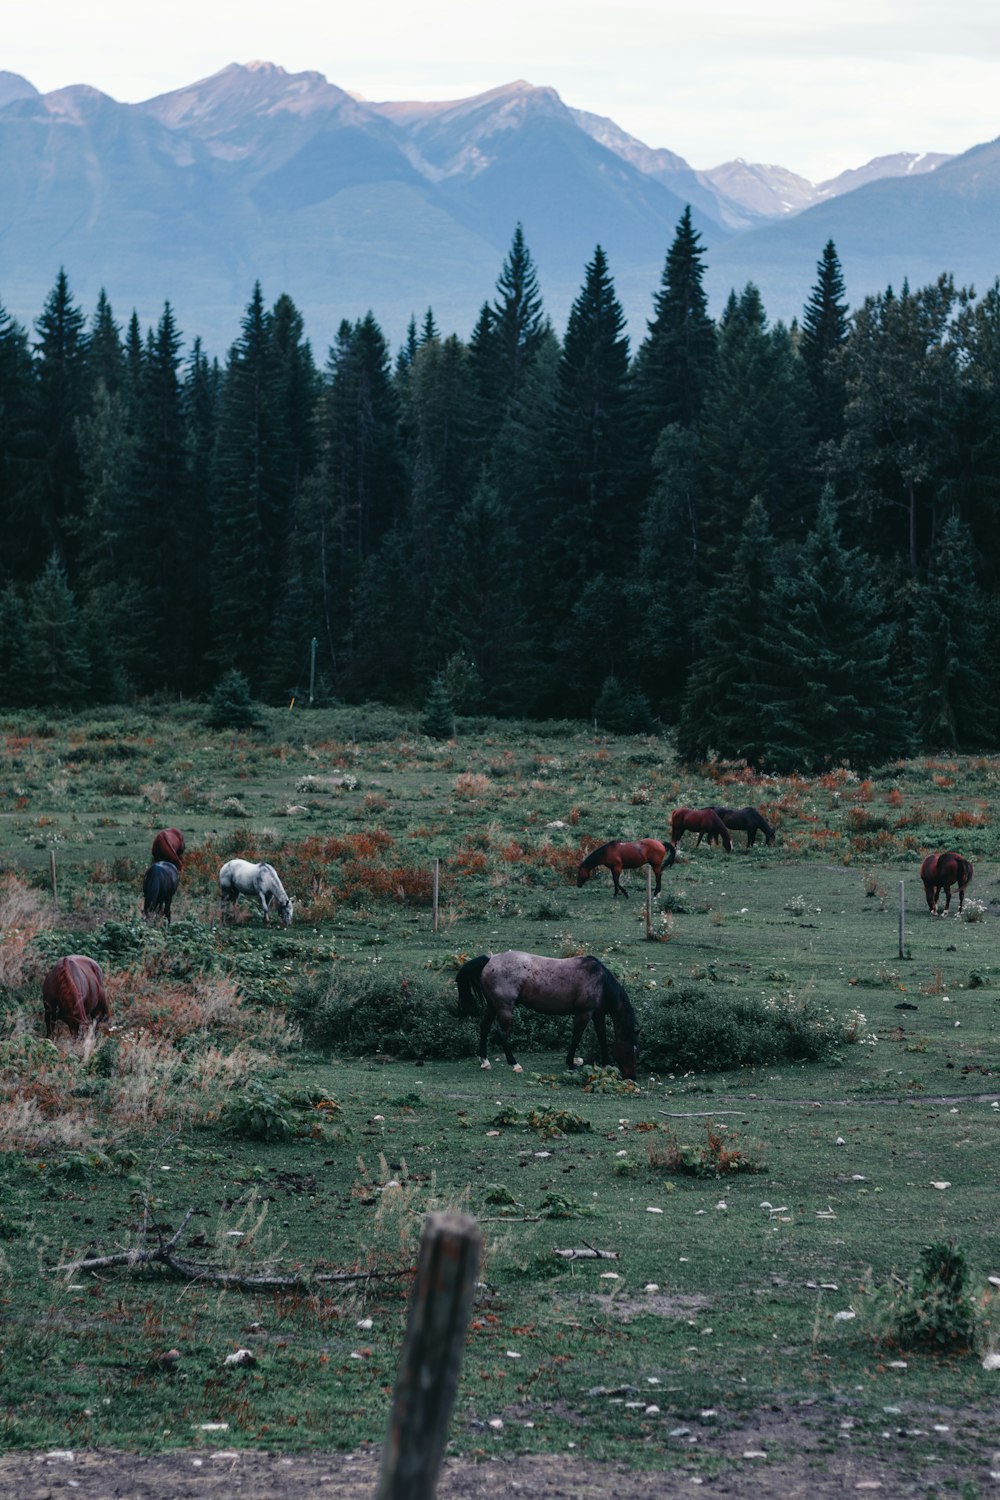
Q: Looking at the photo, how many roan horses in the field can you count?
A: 1